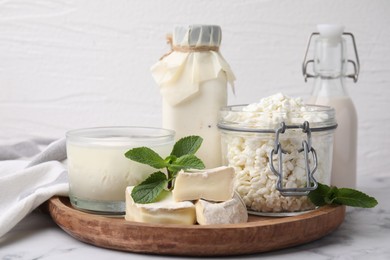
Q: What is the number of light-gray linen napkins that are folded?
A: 1